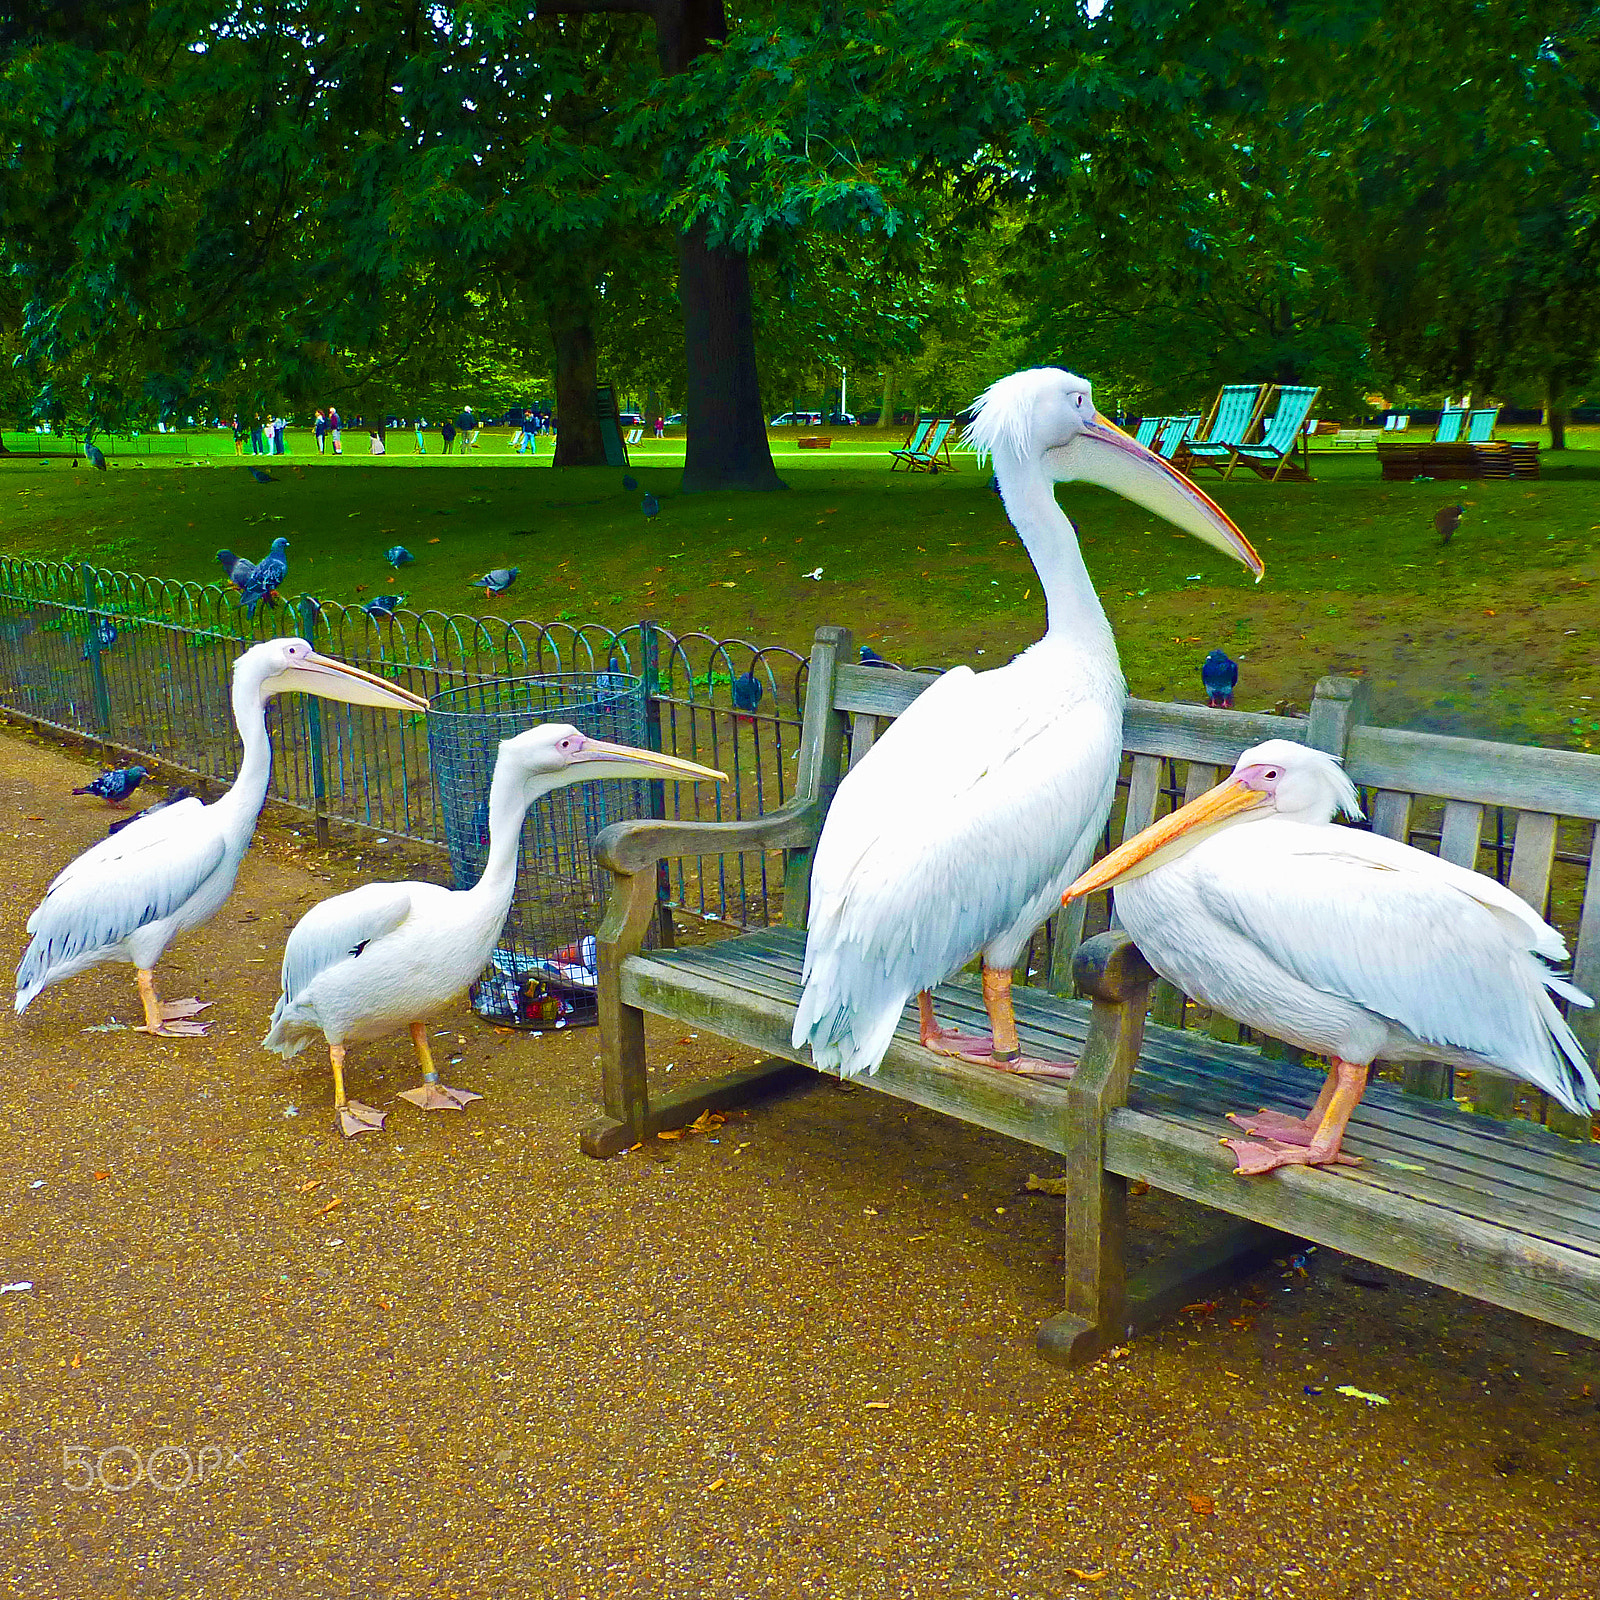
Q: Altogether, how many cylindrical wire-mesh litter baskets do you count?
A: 1